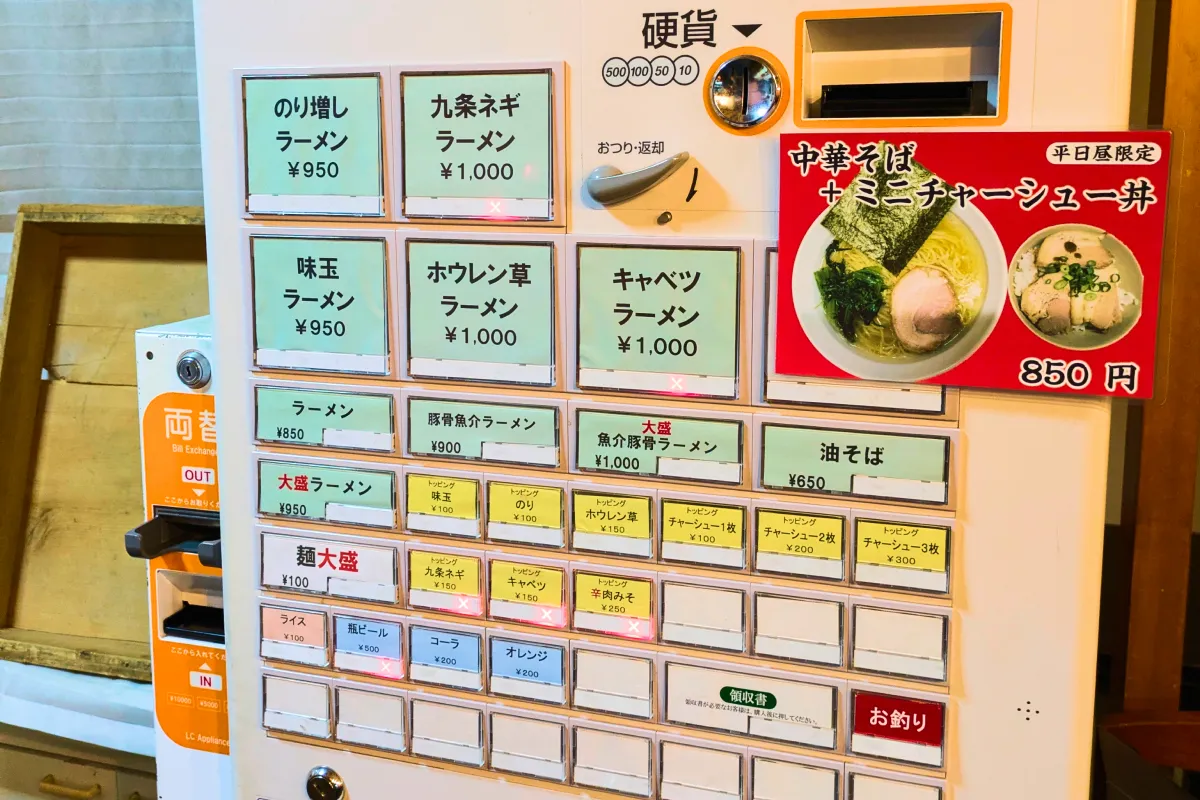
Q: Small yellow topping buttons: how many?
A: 9